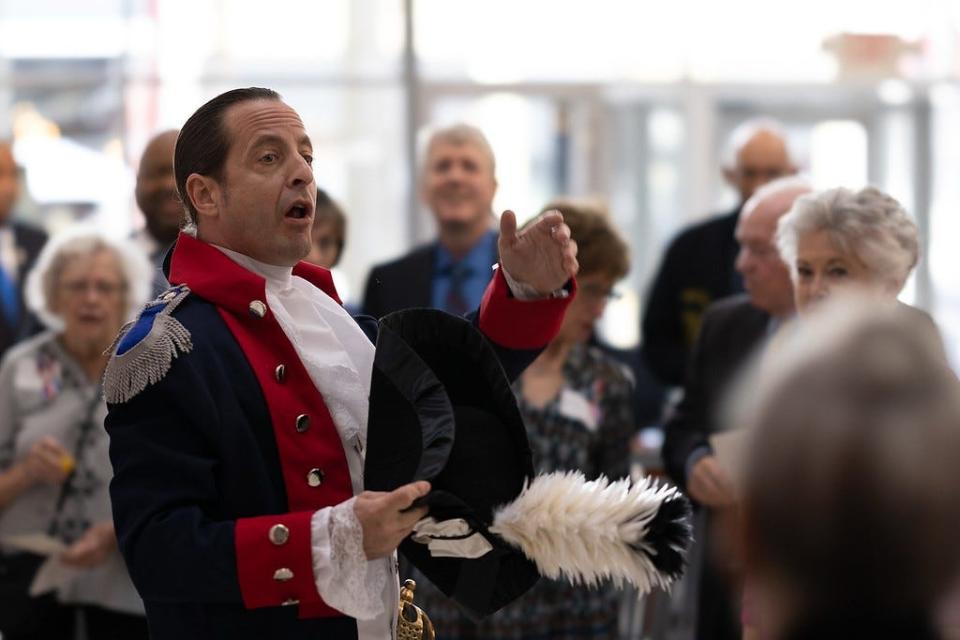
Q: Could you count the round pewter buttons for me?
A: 7